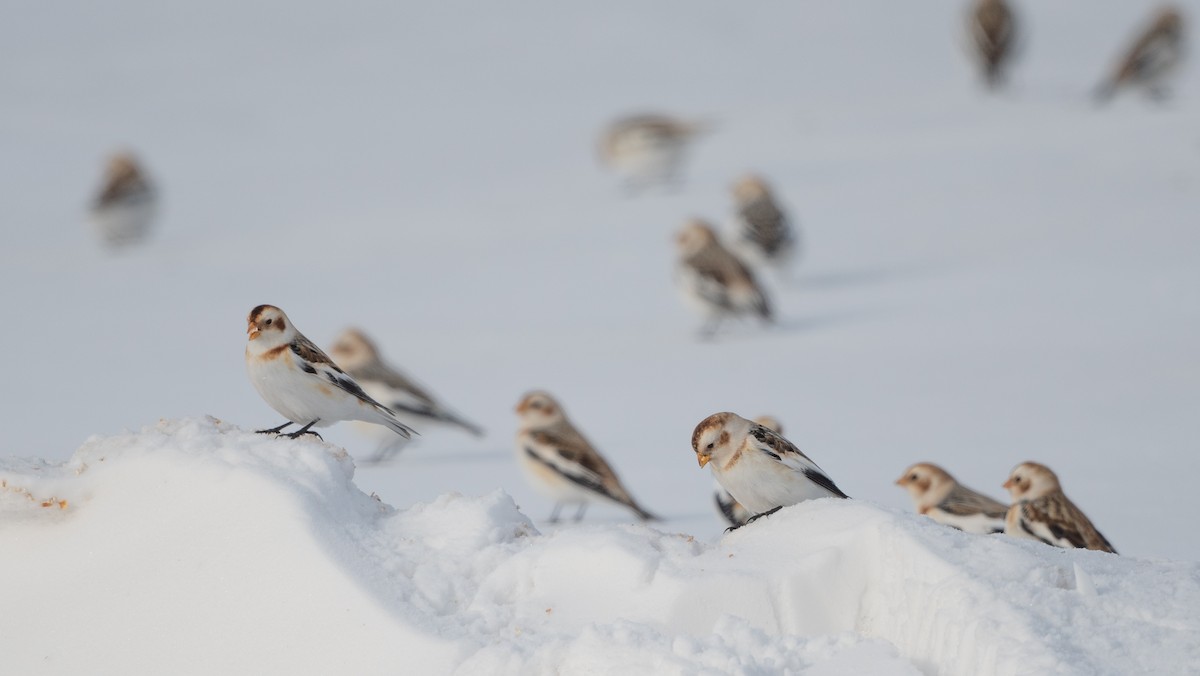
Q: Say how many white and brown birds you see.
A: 13